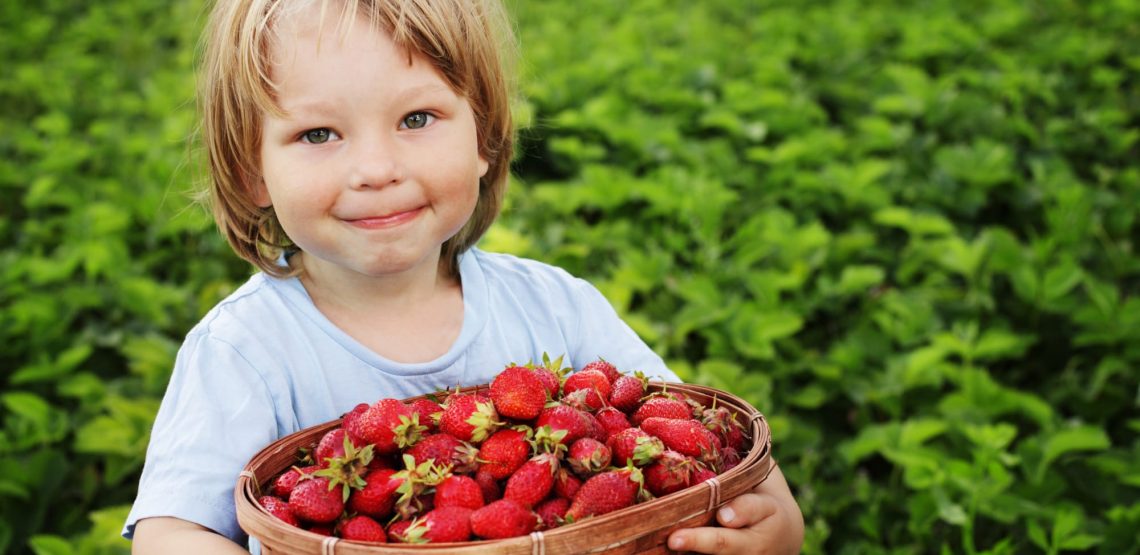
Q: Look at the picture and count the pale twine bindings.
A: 5